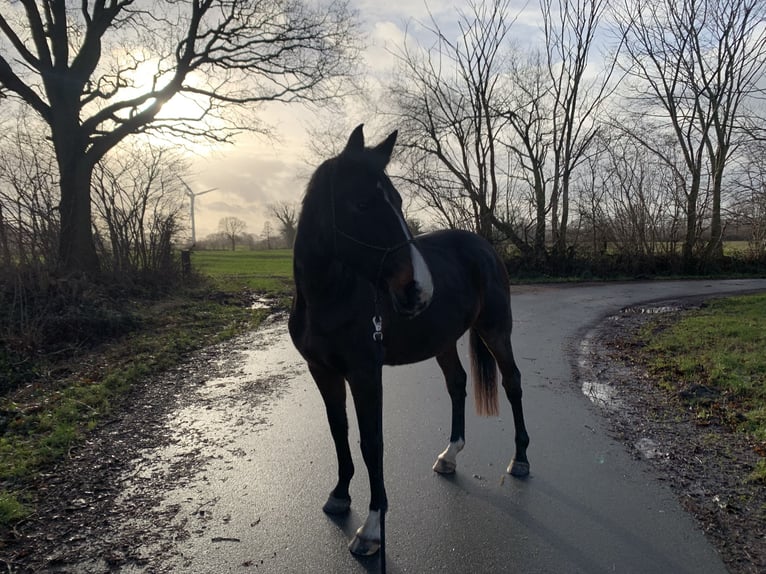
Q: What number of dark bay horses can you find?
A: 1